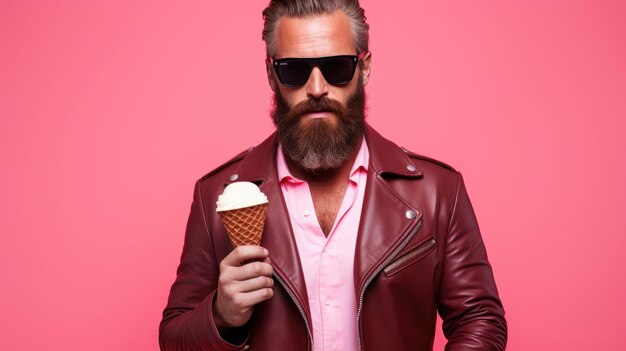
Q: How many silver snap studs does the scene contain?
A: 3